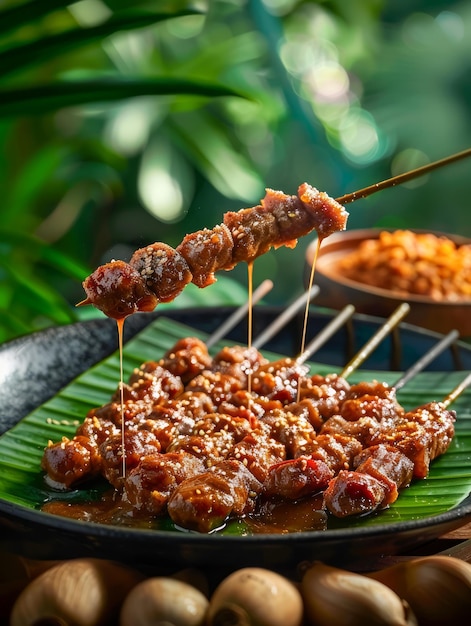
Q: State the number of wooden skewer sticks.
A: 7